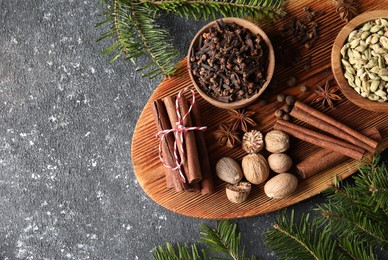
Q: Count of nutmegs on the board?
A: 7